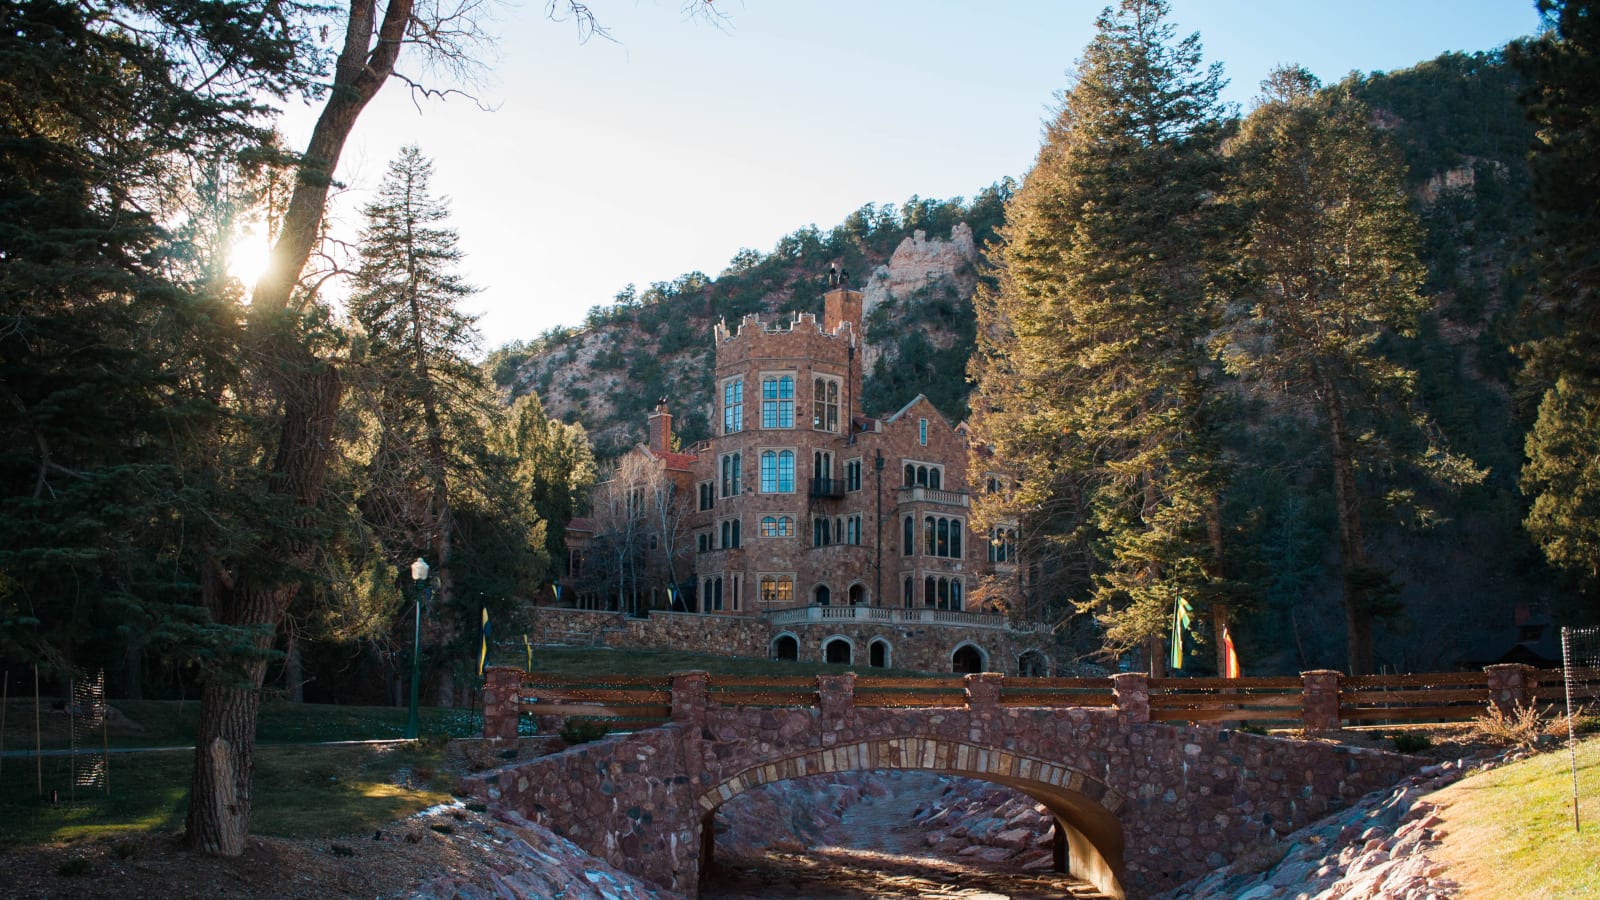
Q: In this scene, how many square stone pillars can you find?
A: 7